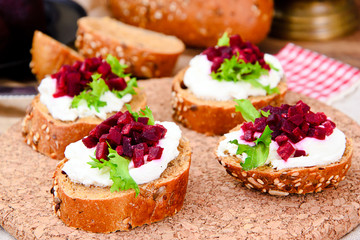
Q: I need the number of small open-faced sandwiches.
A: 4